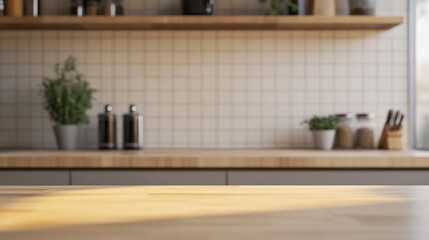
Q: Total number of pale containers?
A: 2